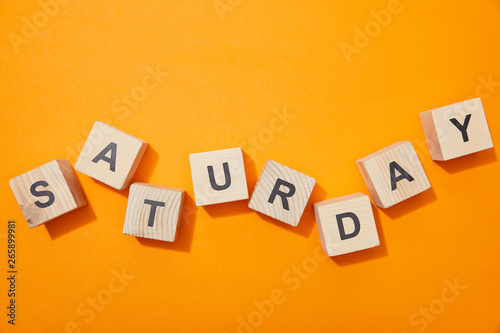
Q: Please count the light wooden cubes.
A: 8